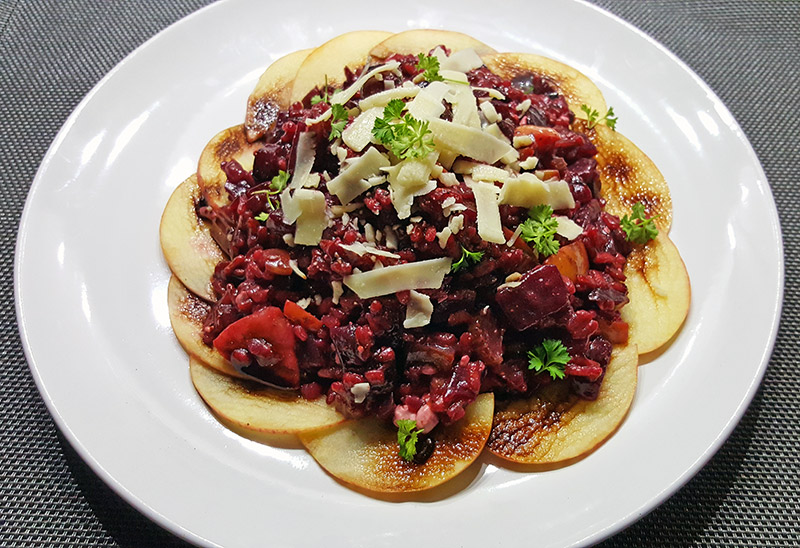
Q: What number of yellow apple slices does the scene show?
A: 12